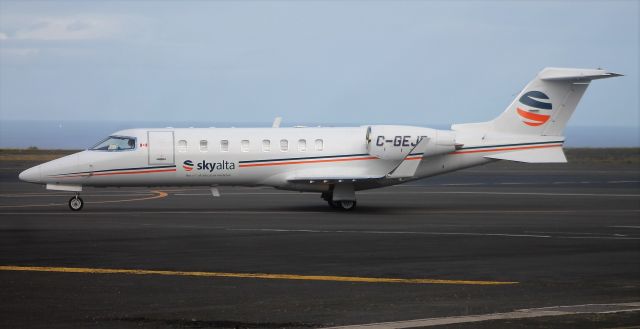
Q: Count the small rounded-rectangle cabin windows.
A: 8